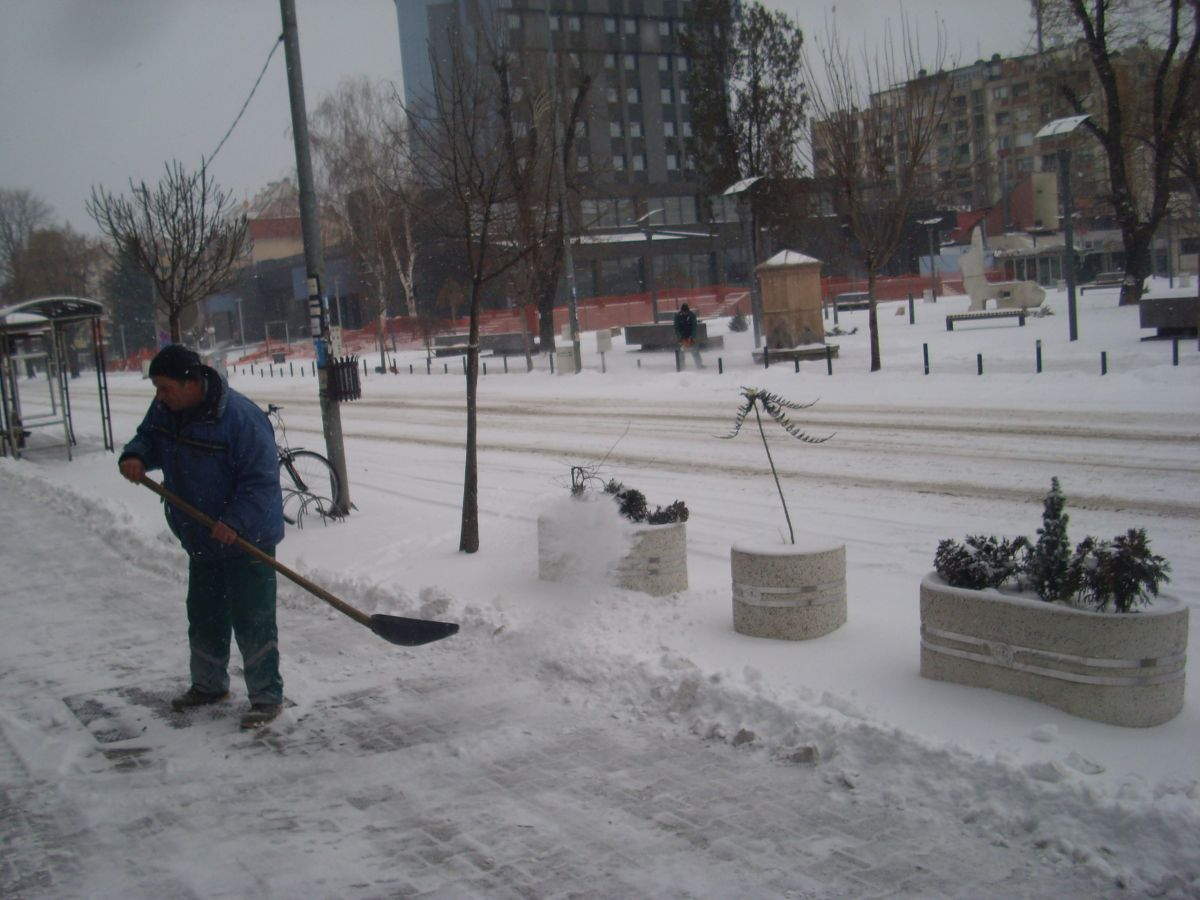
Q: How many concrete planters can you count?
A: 3